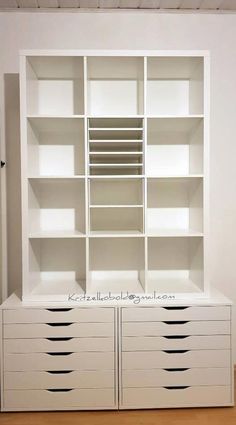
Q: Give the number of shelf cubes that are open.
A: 10